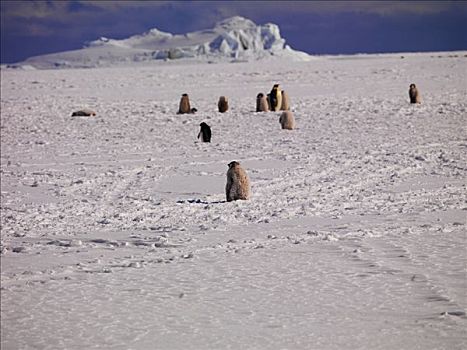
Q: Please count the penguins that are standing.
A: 9